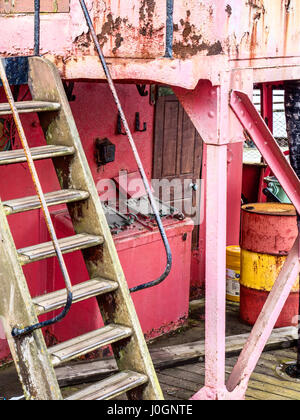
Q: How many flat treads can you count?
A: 7